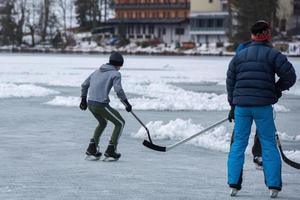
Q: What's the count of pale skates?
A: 2